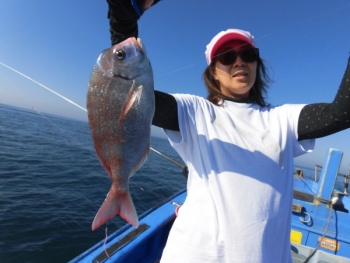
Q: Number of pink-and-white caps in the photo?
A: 1